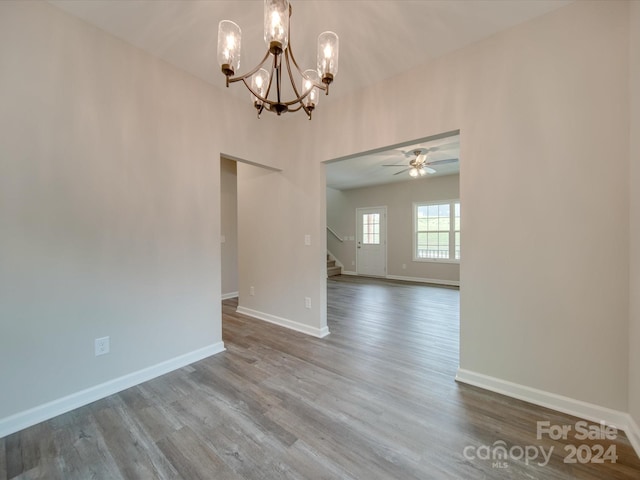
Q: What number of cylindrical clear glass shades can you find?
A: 5